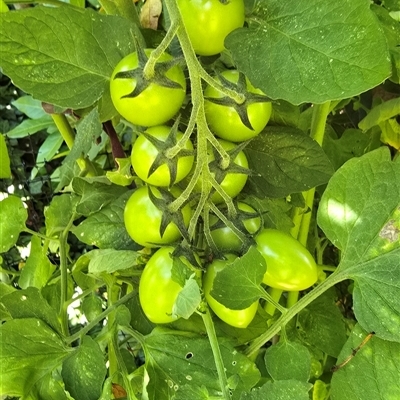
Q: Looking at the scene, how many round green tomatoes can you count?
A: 10